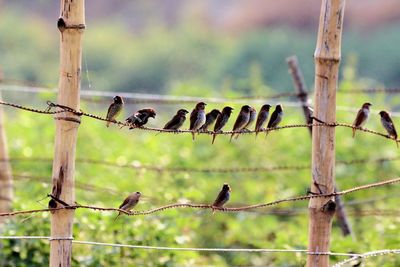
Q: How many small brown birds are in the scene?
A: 14